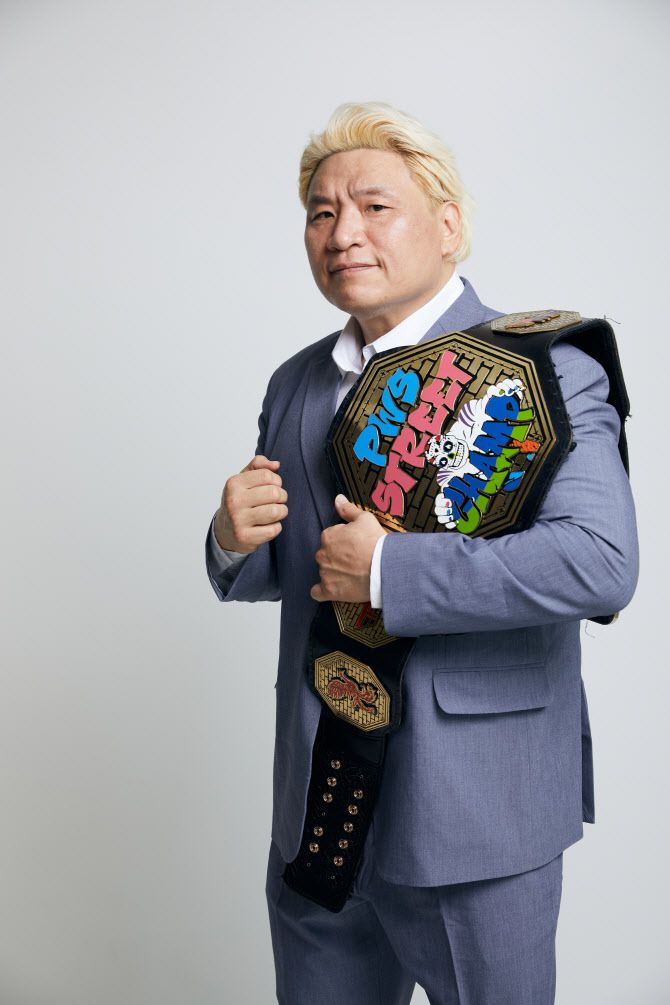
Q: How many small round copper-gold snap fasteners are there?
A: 10